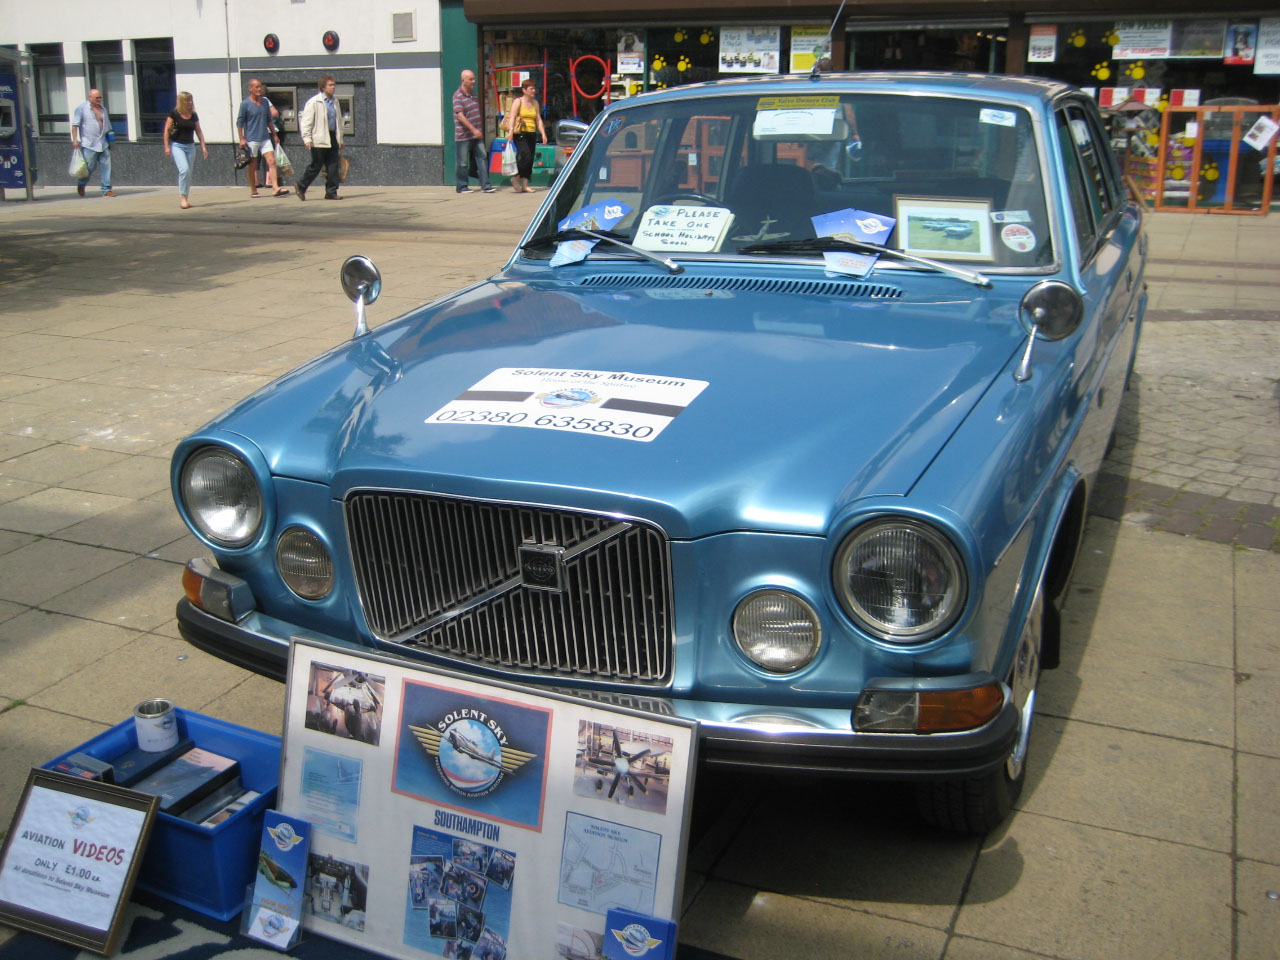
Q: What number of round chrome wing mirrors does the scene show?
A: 2